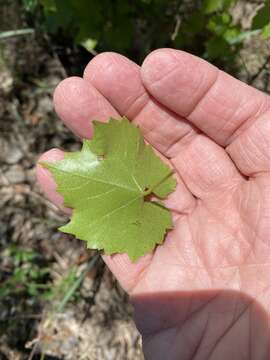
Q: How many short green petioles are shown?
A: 1